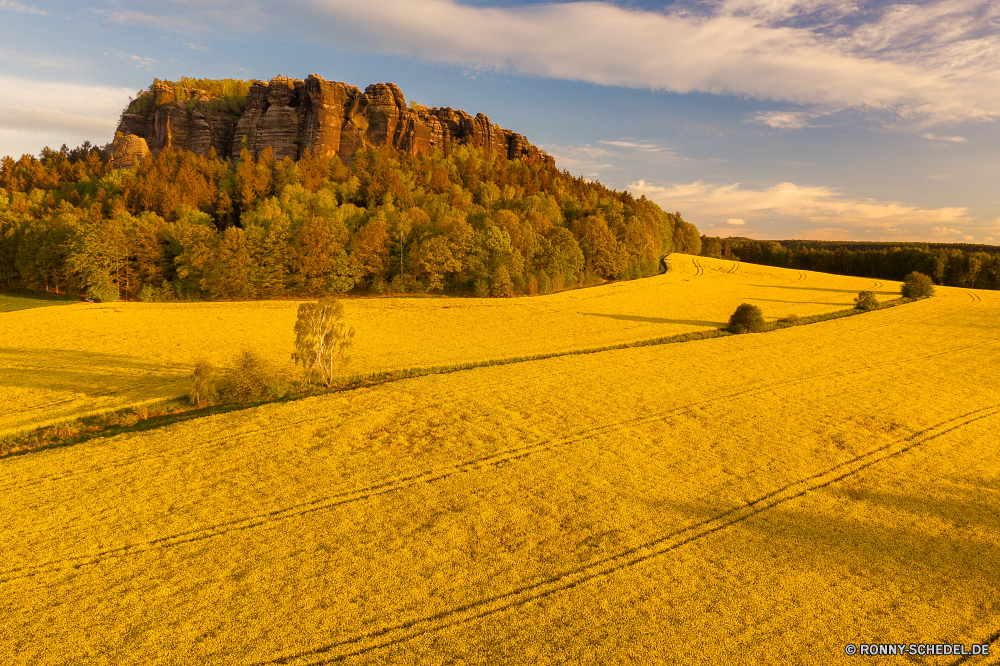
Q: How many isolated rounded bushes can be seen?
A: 3